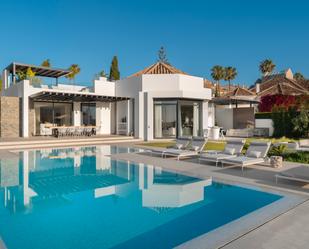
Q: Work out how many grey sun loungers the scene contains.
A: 5